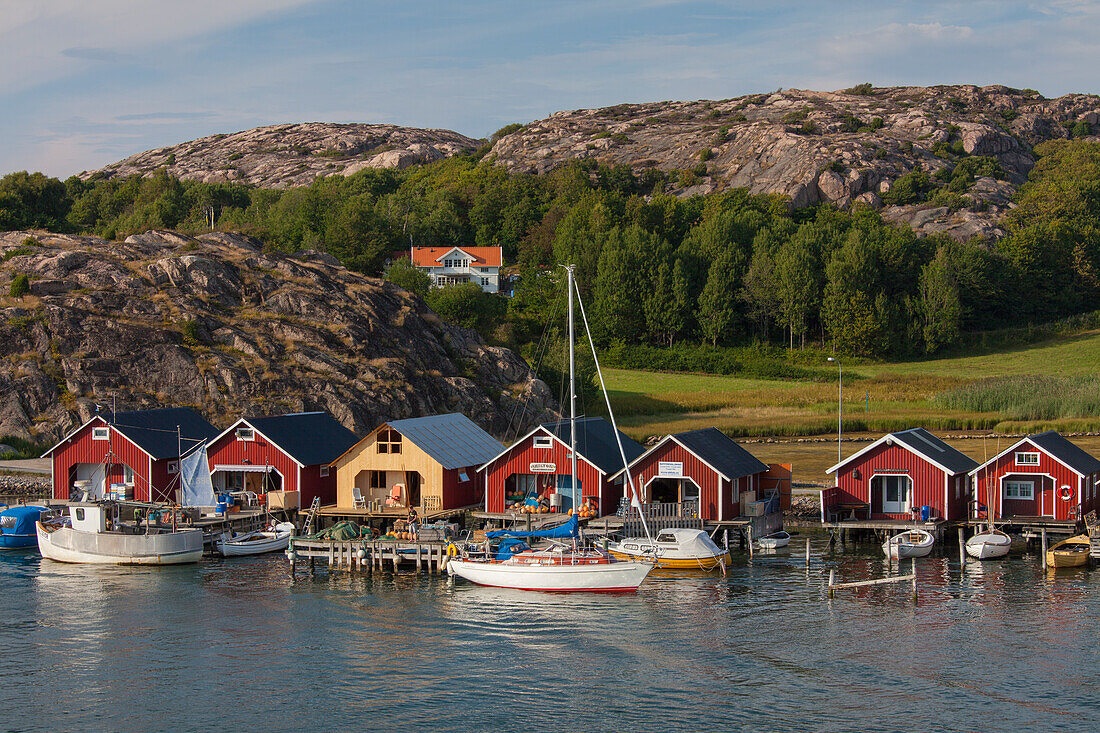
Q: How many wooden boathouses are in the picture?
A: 7